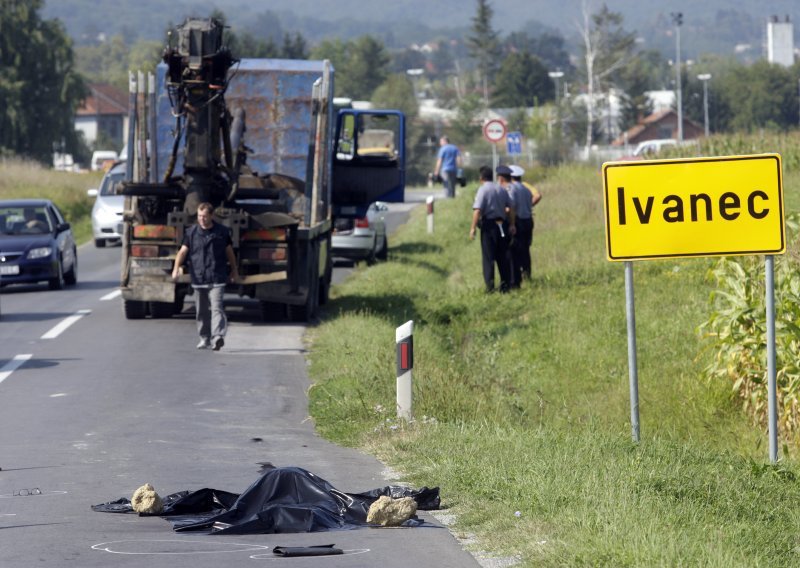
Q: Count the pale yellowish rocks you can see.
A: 2